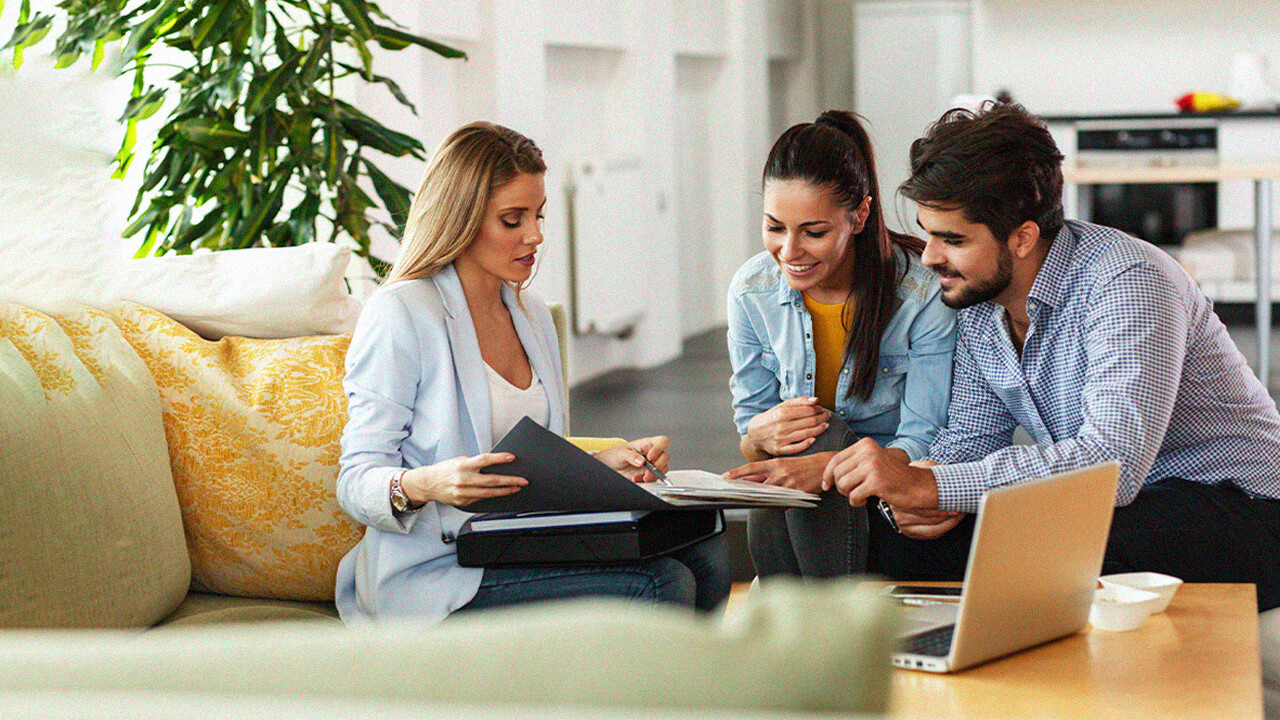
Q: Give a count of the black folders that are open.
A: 1